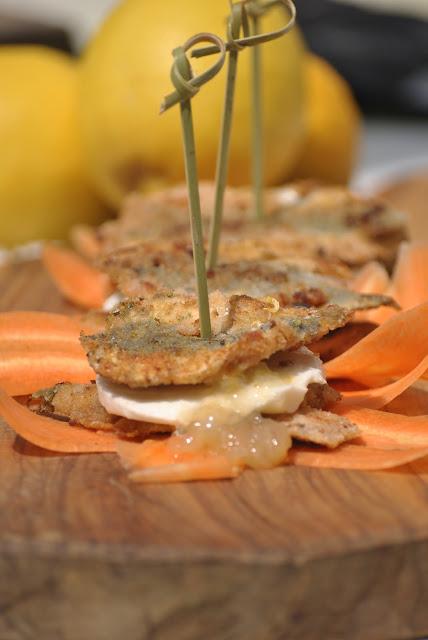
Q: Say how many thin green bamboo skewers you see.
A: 3